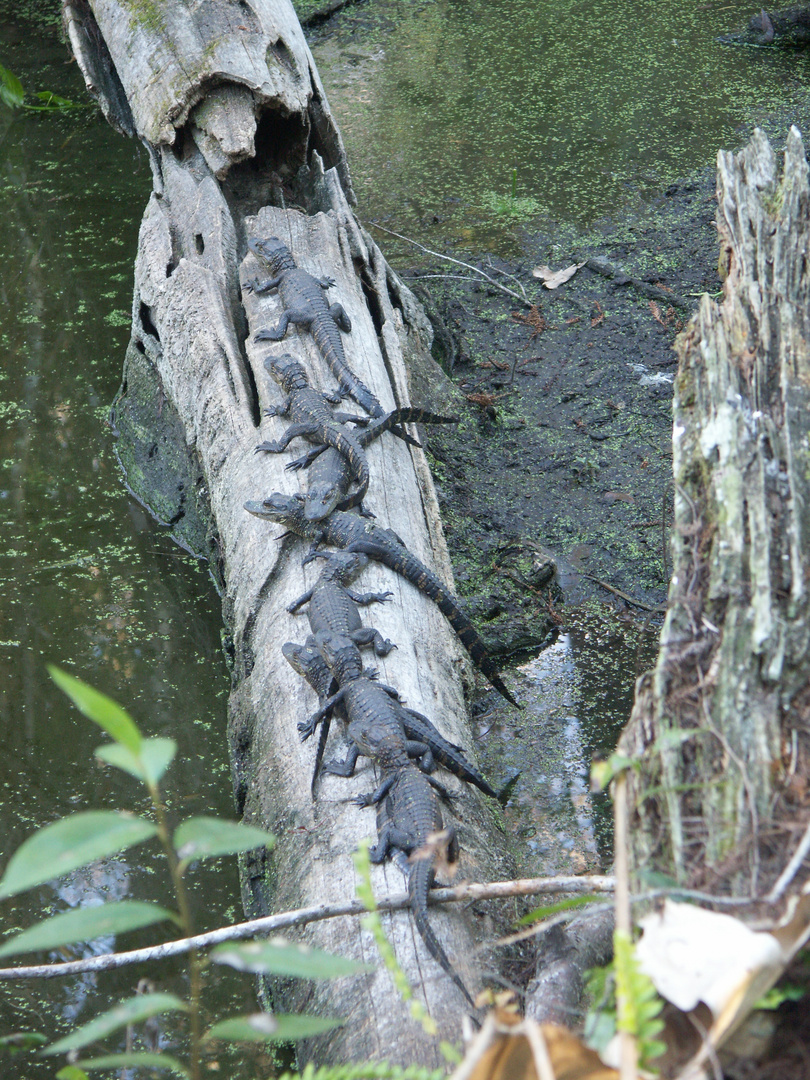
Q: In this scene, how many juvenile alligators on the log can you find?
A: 8